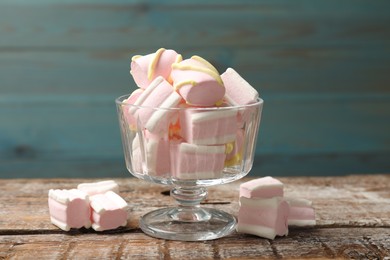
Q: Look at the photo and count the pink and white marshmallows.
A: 11